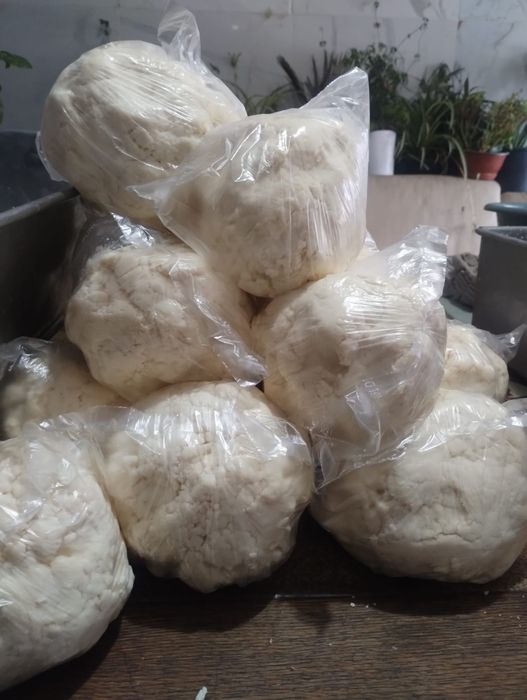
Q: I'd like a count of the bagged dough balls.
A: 9